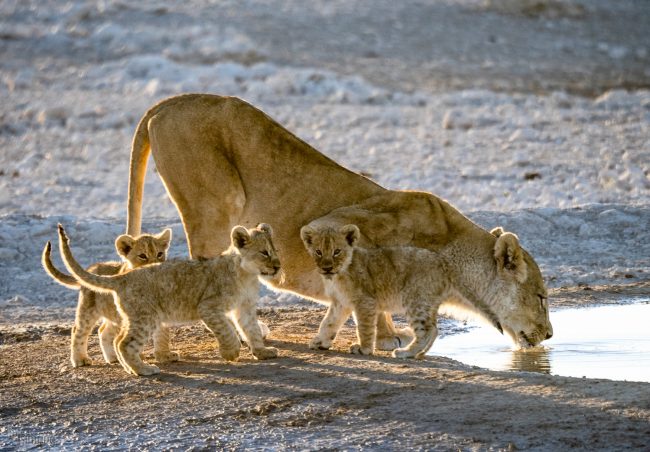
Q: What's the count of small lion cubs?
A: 3